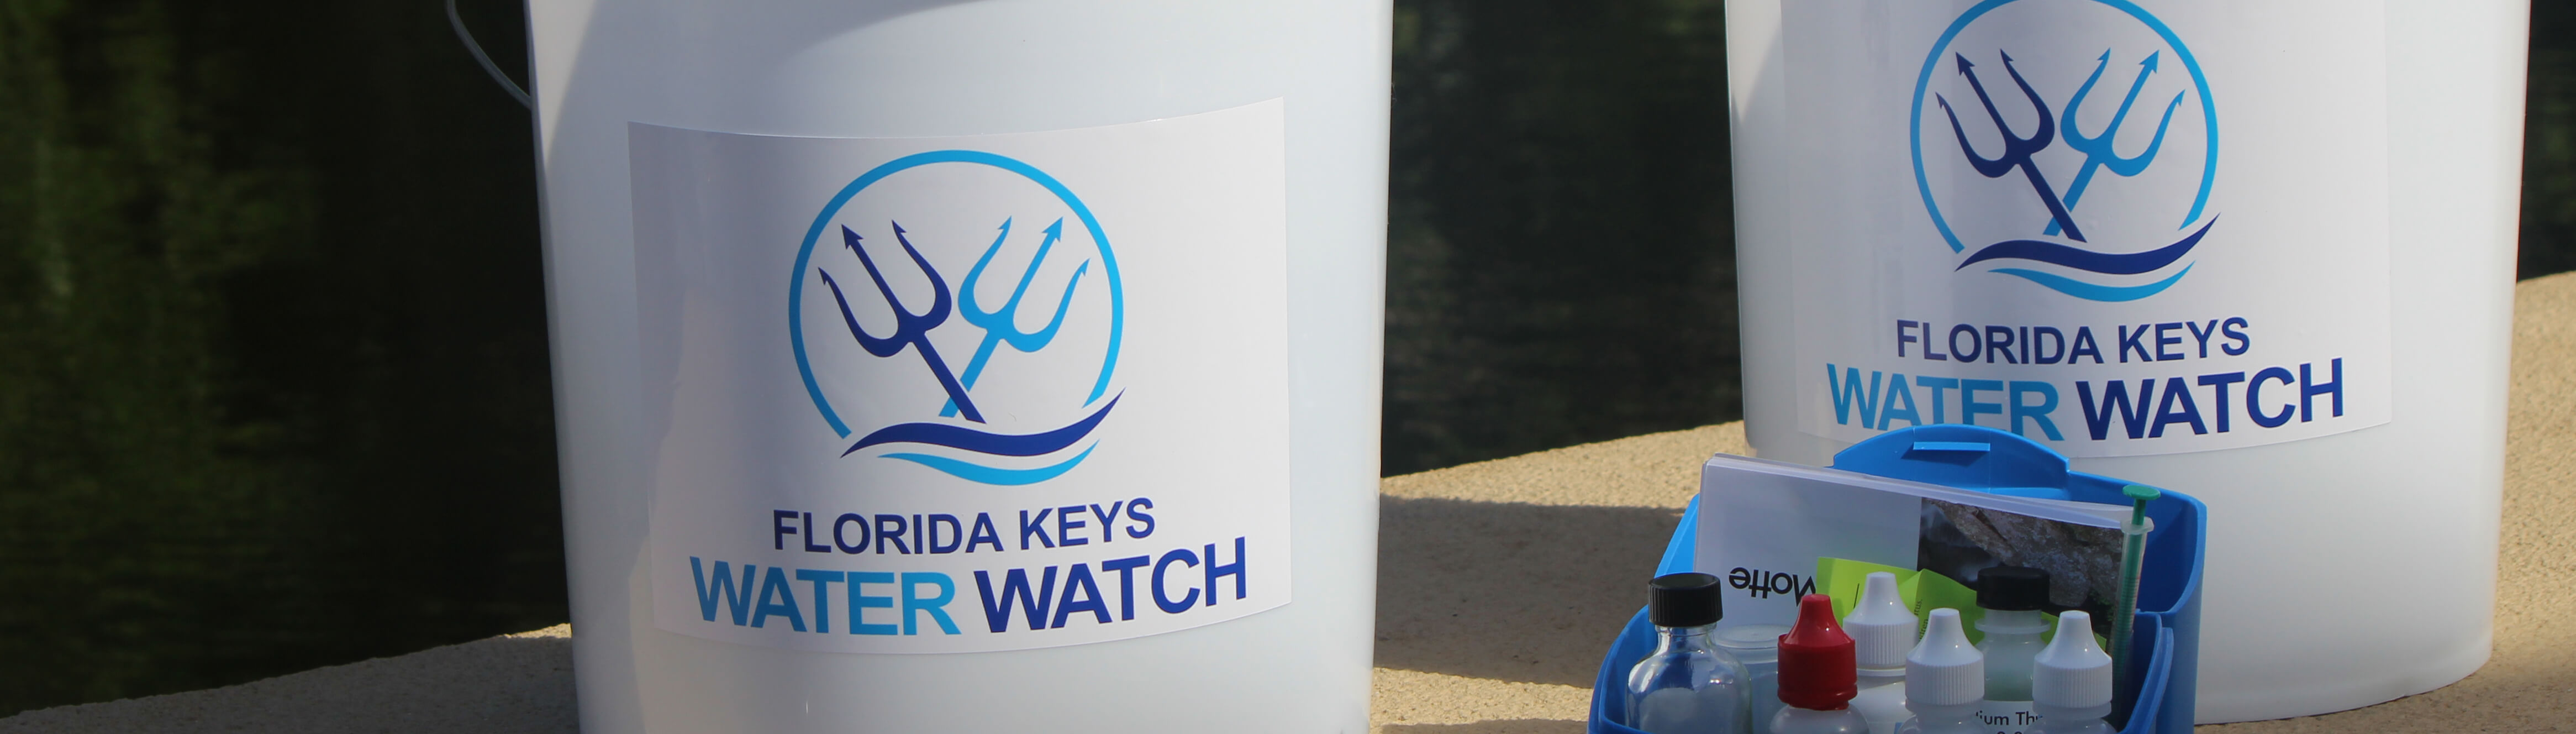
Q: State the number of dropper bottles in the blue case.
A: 4